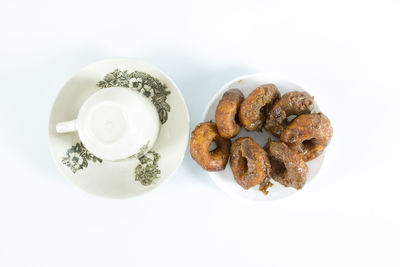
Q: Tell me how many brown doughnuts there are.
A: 7